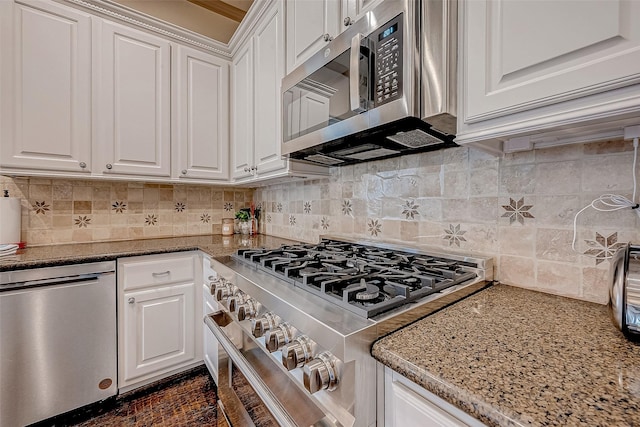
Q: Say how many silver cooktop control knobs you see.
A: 8